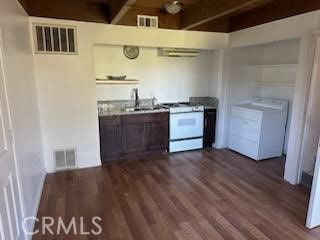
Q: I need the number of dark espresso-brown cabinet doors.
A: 4